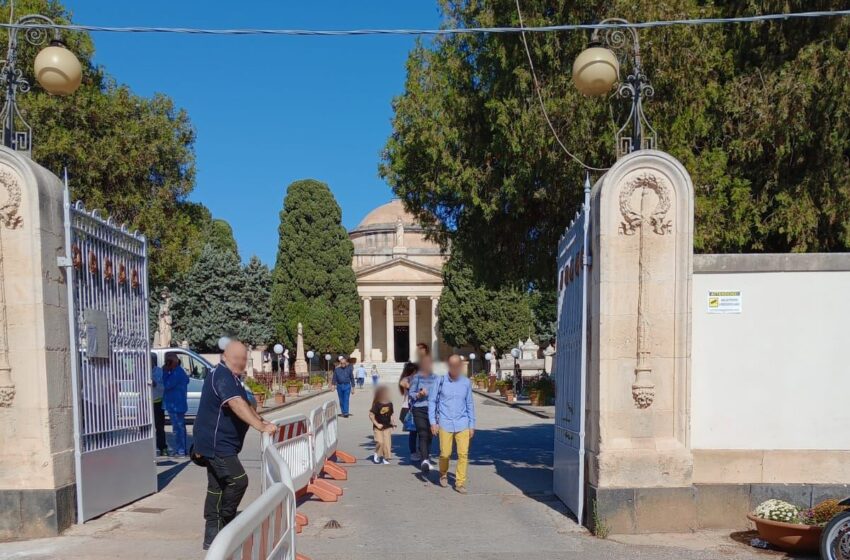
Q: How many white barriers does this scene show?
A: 5